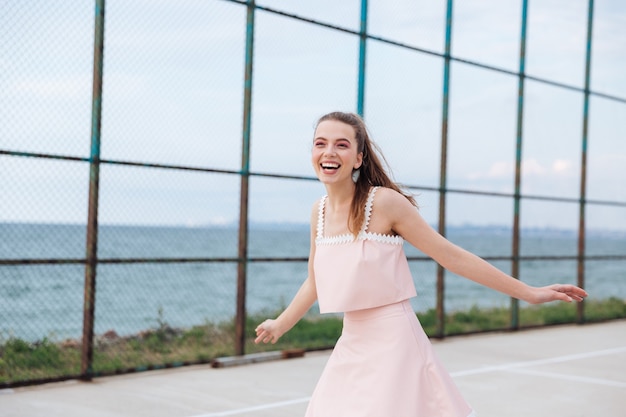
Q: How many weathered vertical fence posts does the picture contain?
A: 6